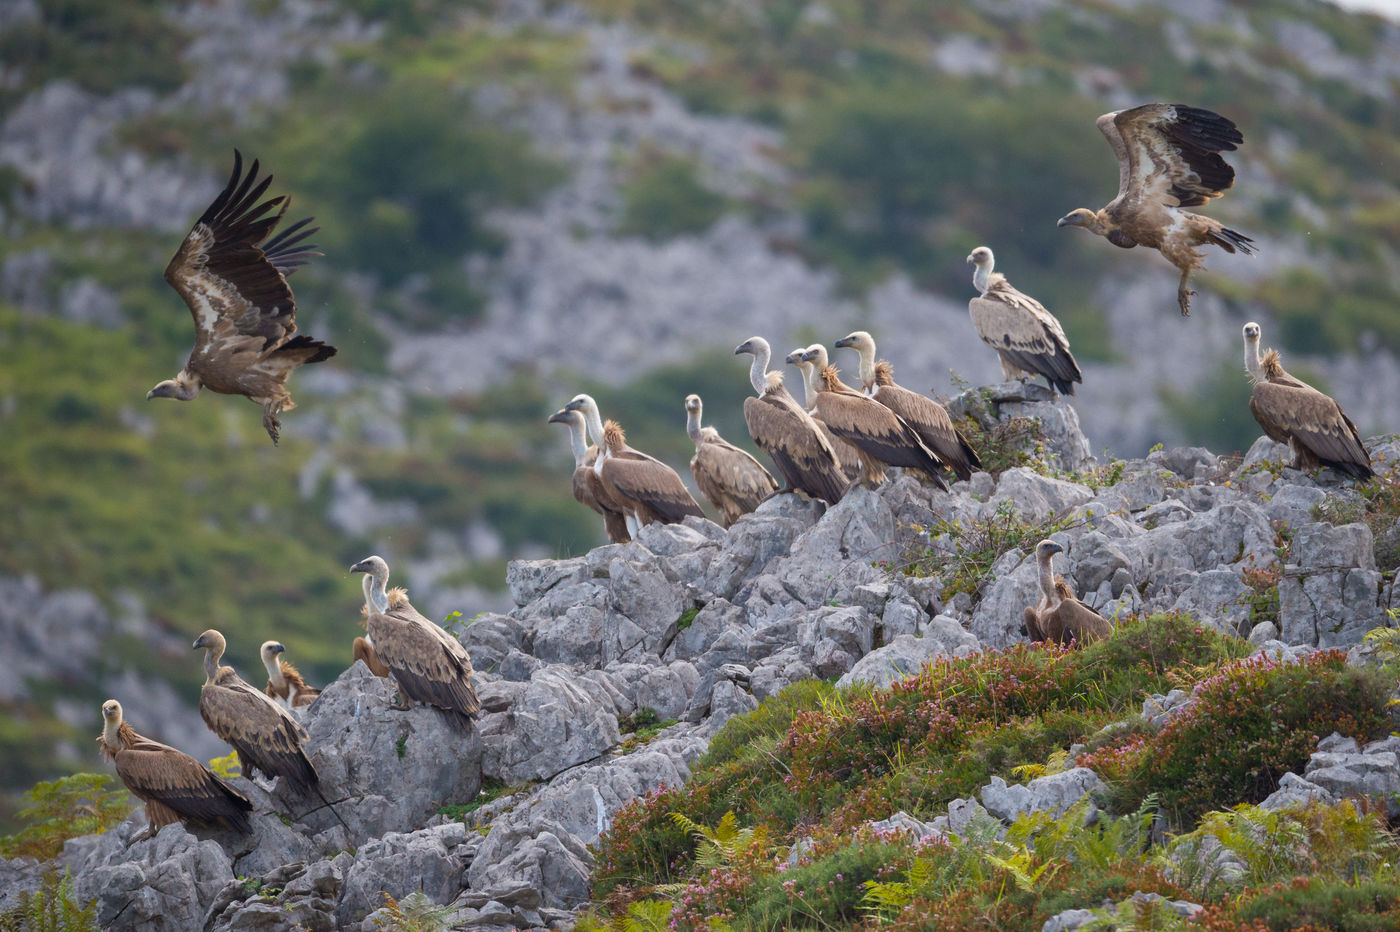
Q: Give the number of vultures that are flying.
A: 2